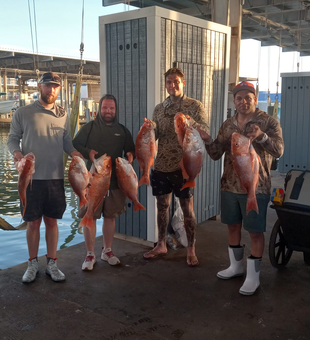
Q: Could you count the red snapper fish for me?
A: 8